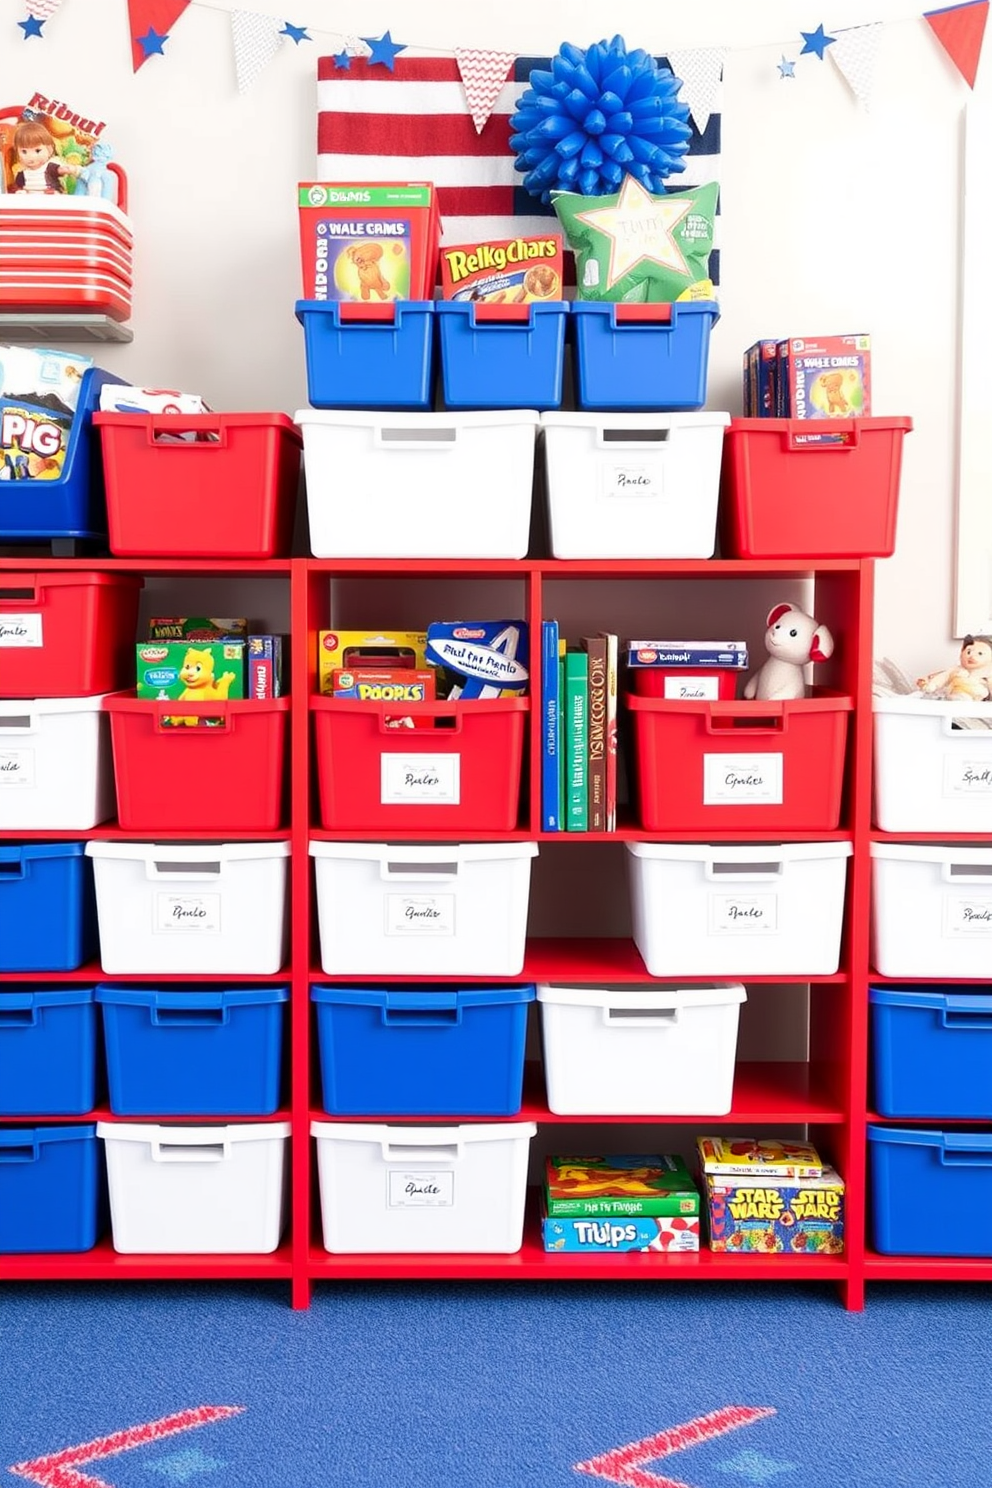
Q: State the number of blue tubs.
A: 11